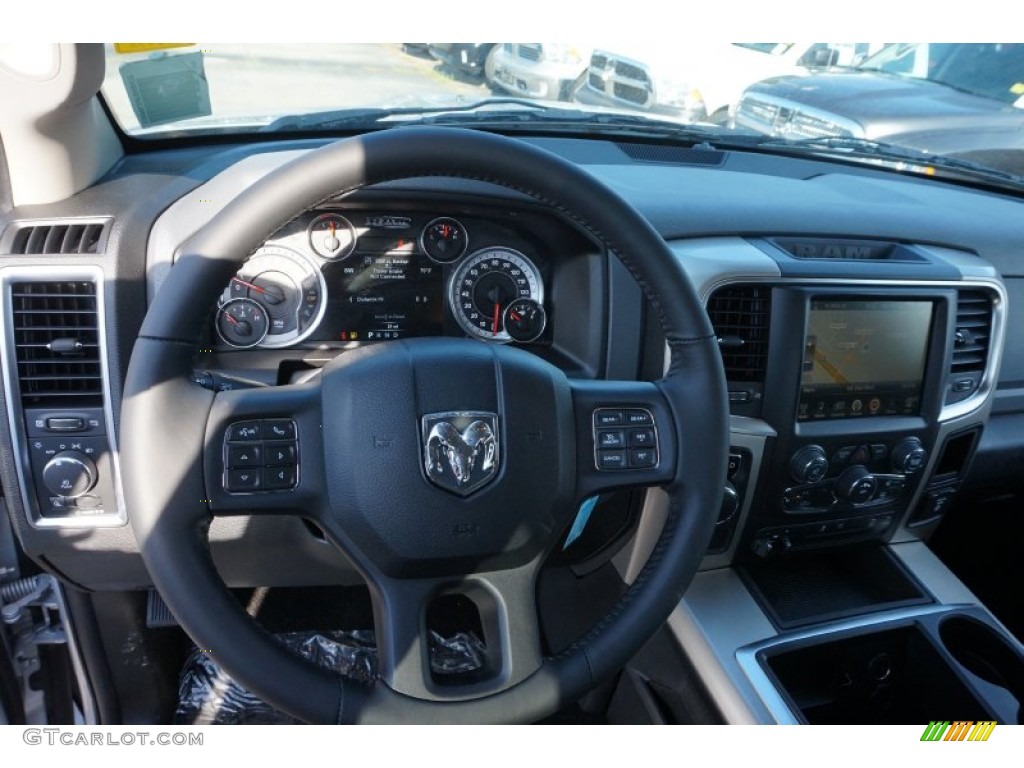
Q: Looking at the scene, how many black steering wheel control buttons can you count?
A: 12